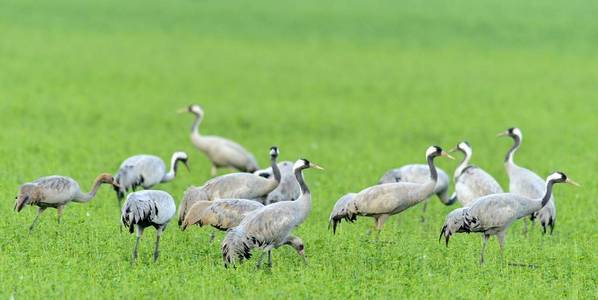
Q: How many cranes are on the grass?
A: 13